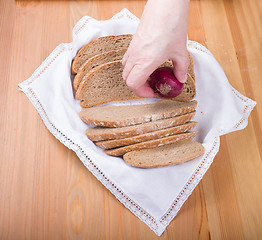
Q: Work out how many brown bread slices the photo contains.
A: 8